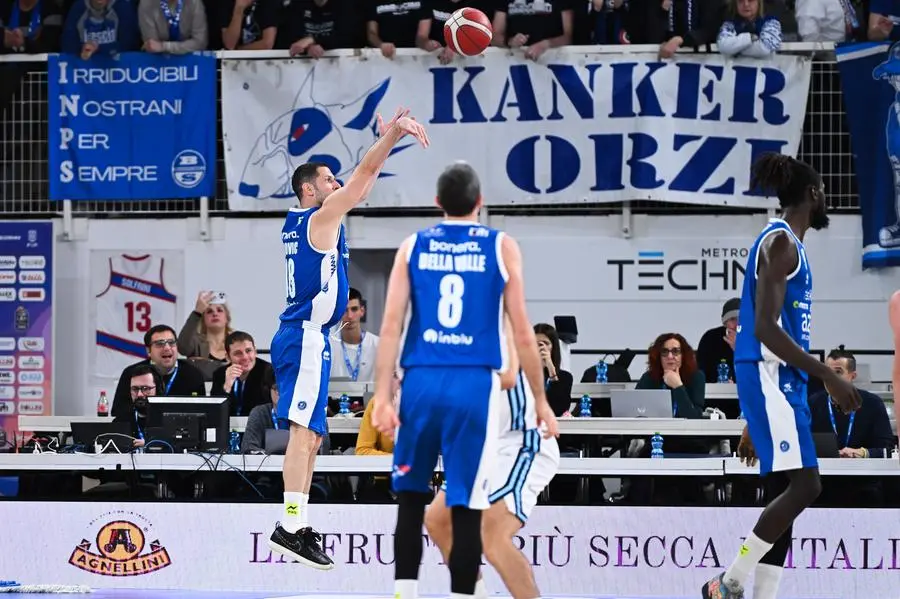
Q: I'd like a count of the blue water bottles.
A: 6